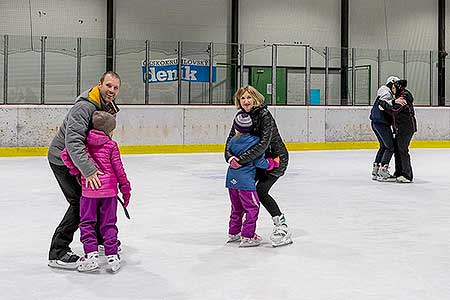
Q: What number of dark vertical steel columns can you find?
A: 4